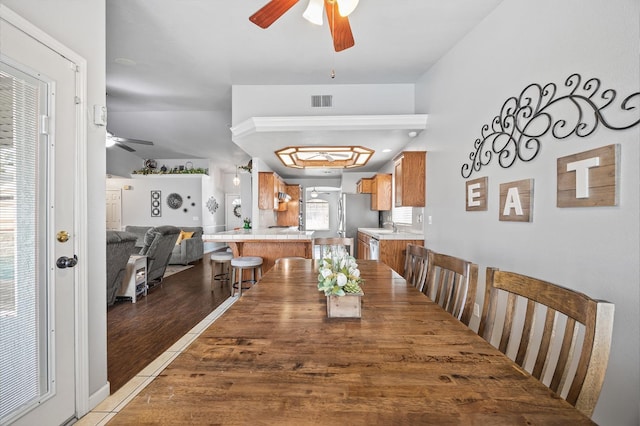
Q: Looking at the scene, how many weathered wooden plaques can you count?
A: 3